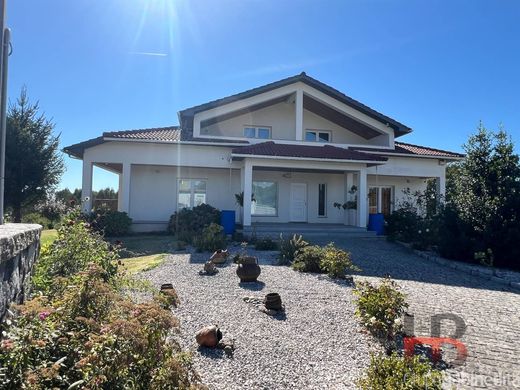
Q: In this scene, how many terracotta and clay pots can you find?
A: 6